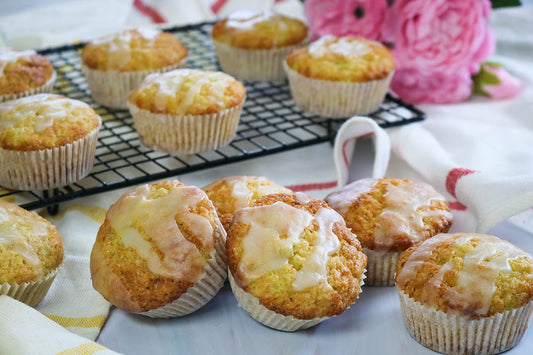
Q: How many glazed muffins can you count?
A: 12